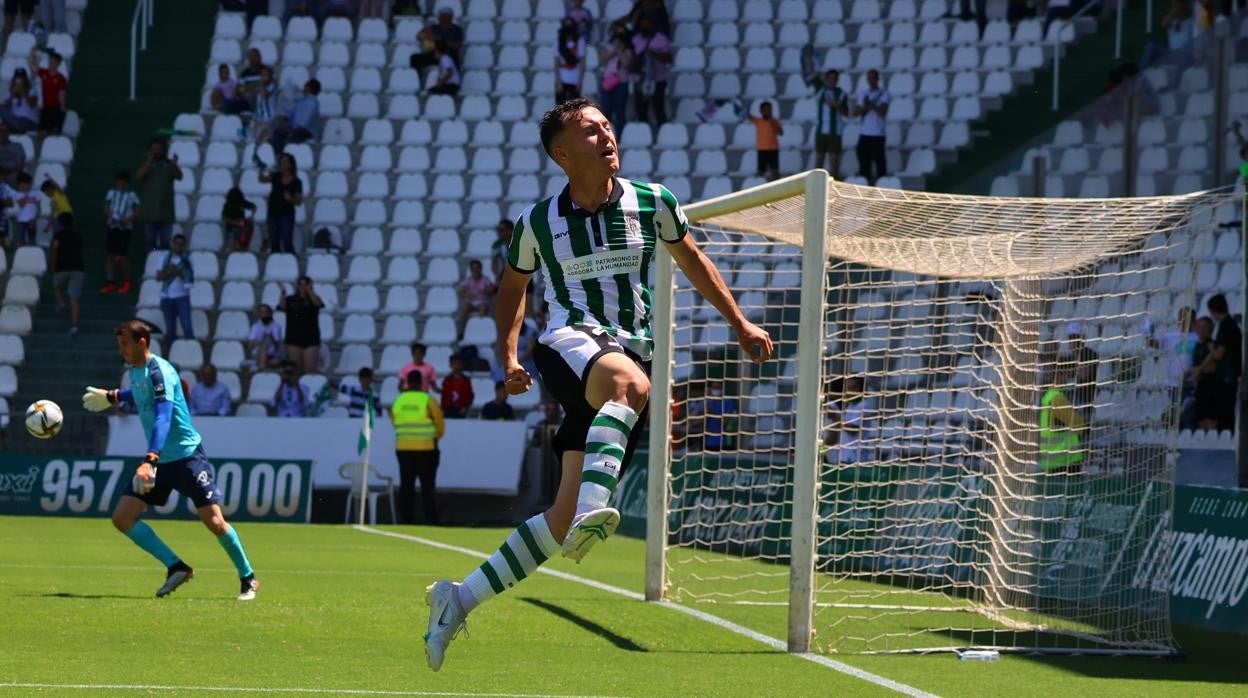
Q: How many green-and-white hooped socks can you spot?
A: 2